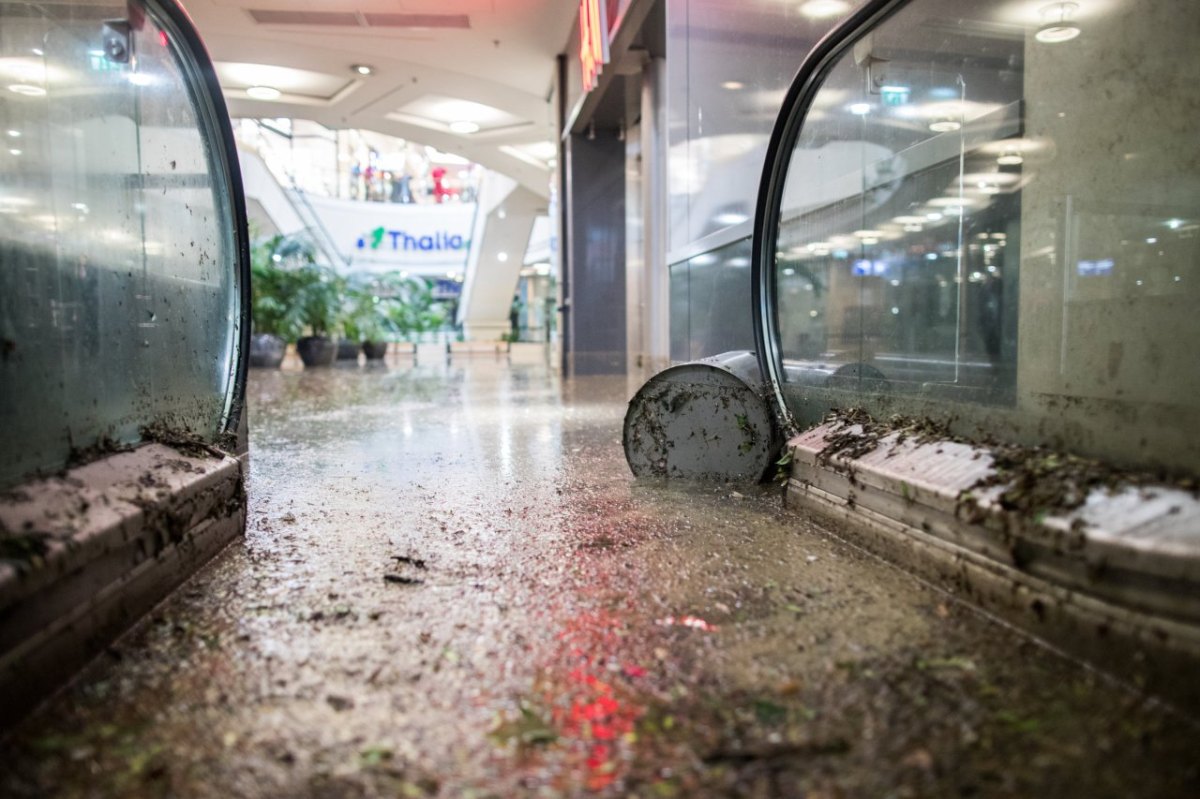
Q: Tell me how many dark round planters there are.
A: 4